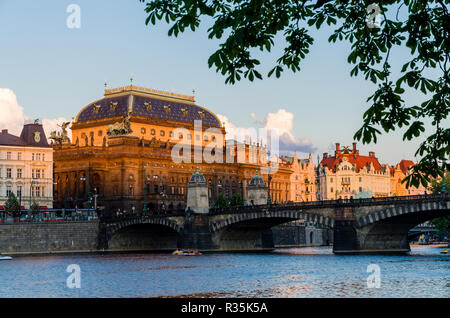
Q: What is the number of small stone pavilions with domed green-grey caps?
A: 2